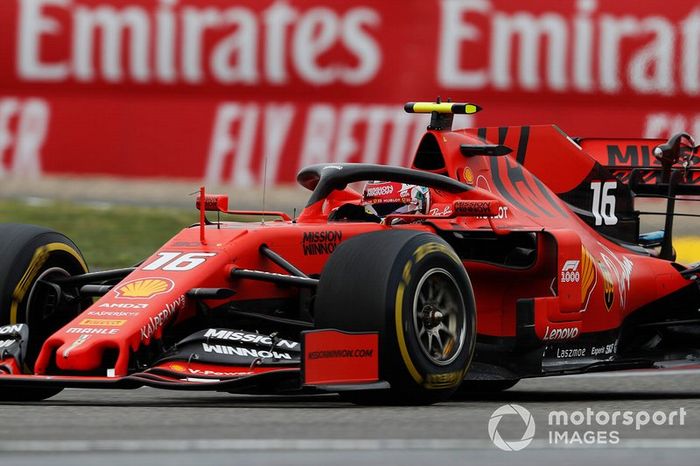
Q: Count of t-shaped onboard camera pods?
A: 1